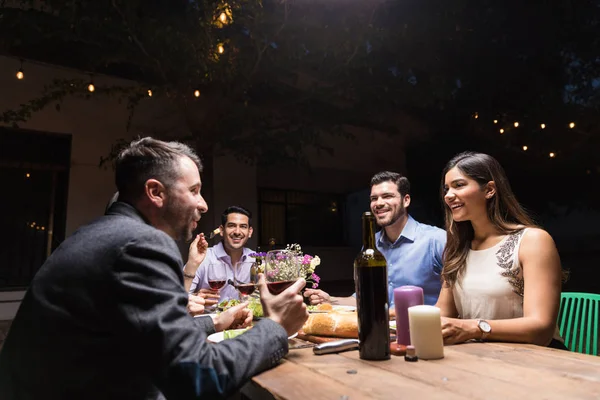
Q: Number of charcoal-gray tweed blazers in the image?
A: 1